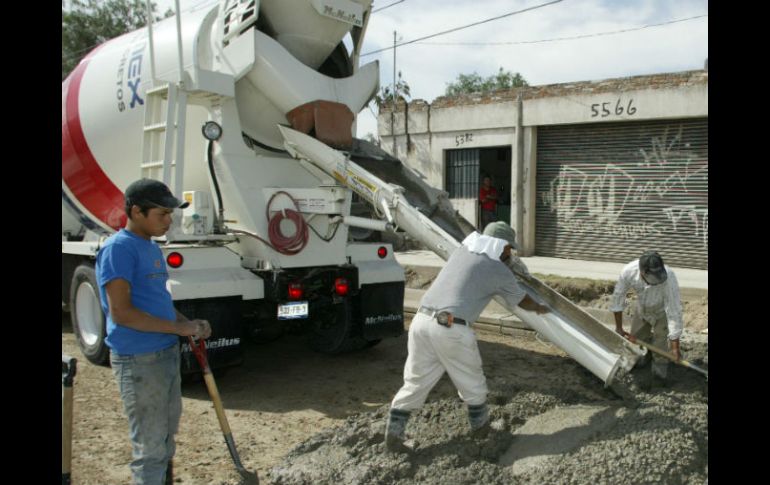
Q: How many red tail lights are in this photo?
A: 4